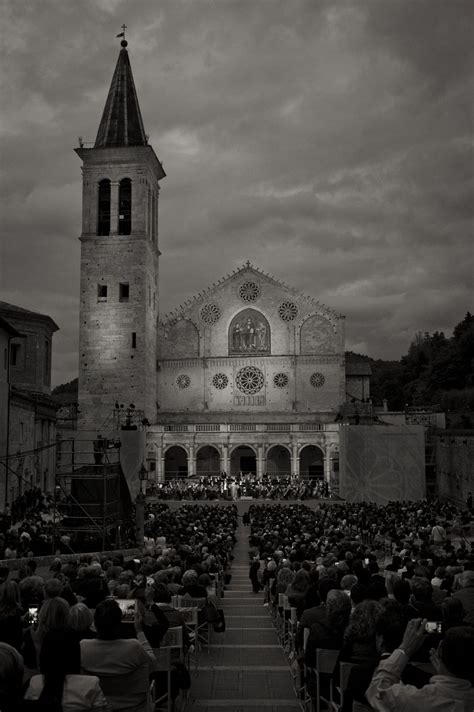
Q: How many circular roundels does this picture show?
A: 8